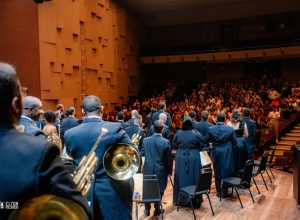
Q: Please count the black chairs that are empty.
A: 5